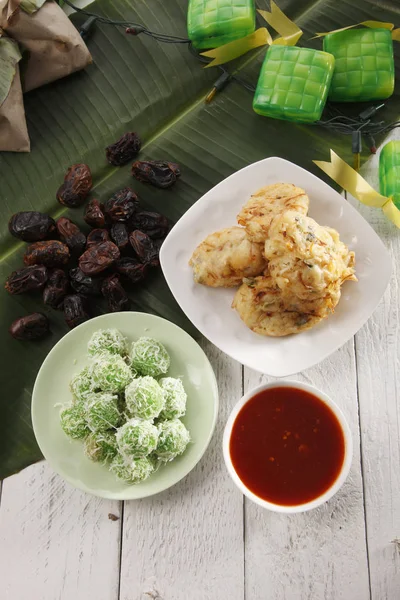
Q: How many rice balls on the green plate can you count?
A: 12